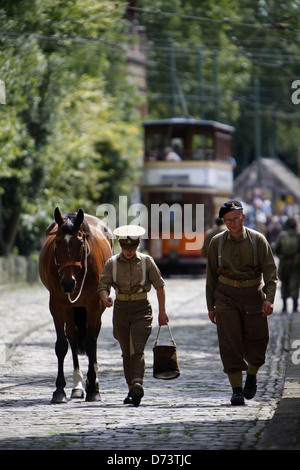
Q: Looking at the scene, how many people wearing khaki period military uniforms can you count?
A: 2